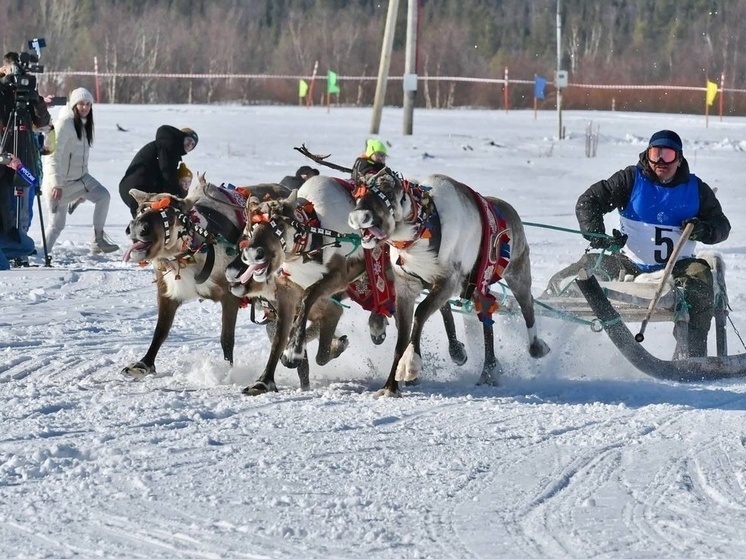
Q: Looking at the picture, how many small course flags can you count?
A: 4